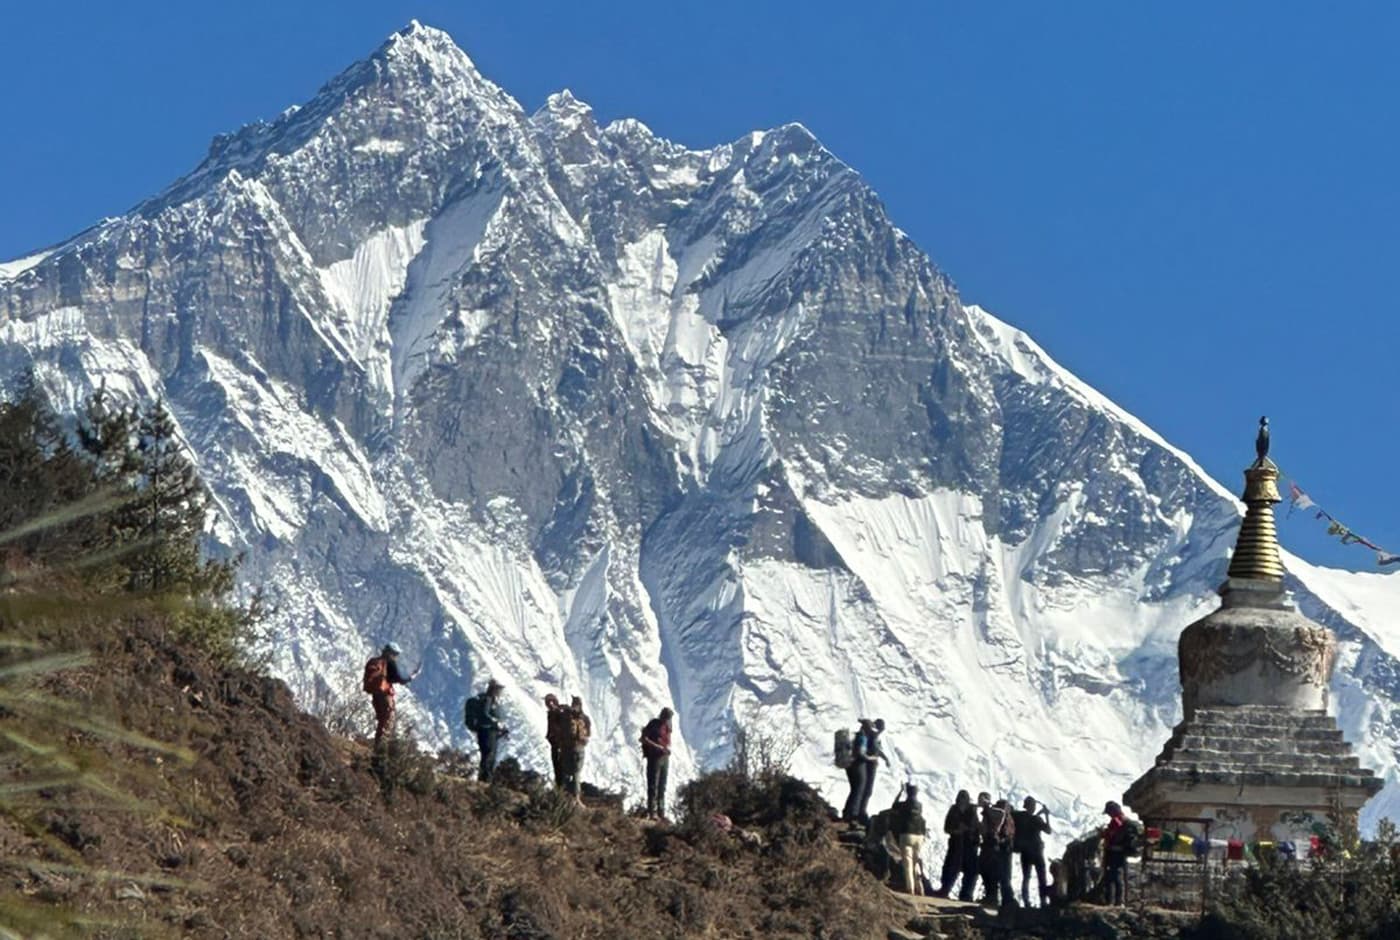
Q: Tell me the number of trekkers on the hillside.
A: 13